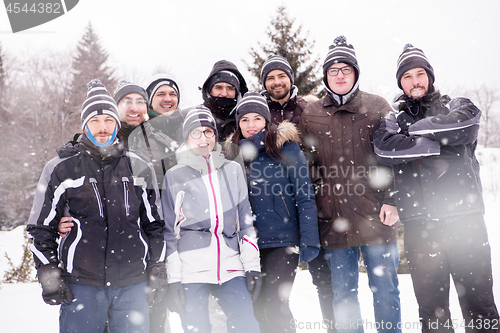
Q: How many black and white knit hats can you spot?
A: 9